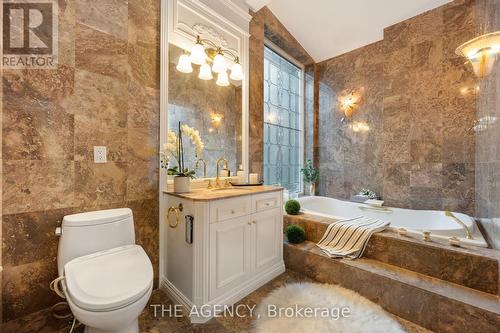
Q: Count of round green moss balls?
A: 2